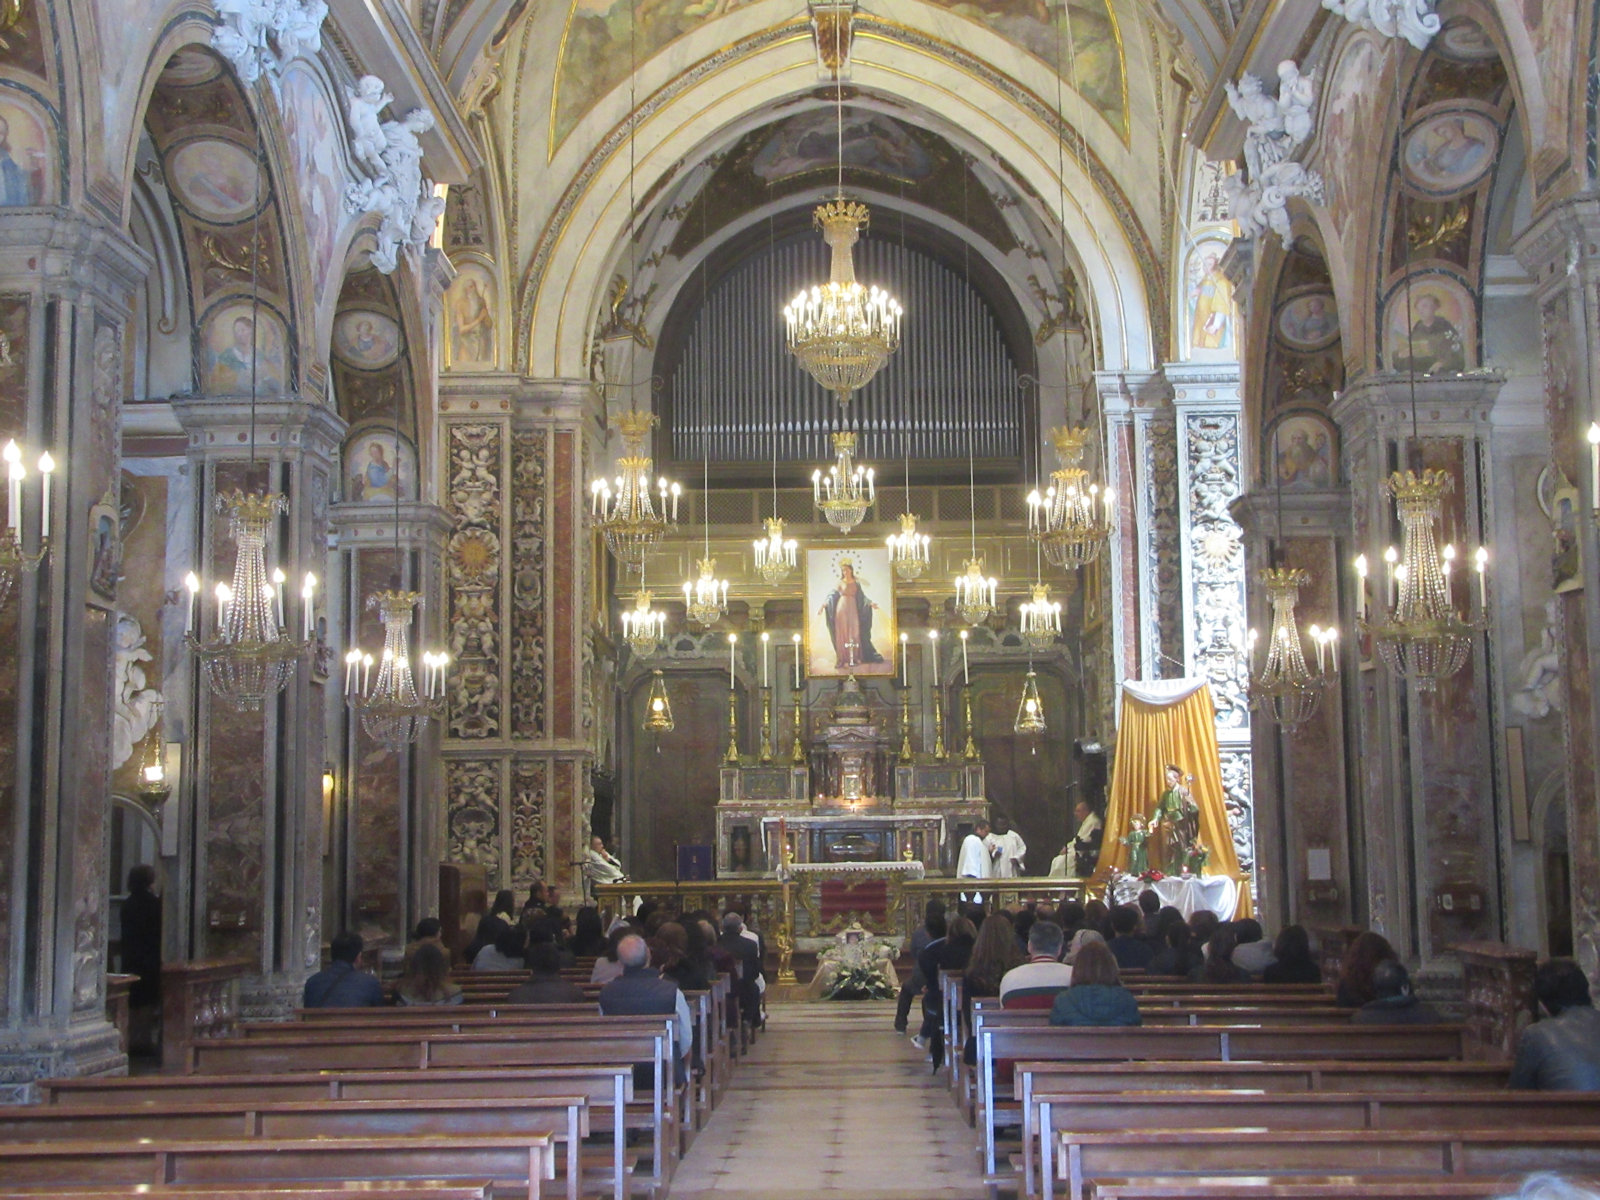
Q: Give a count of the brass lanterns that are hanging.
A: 3